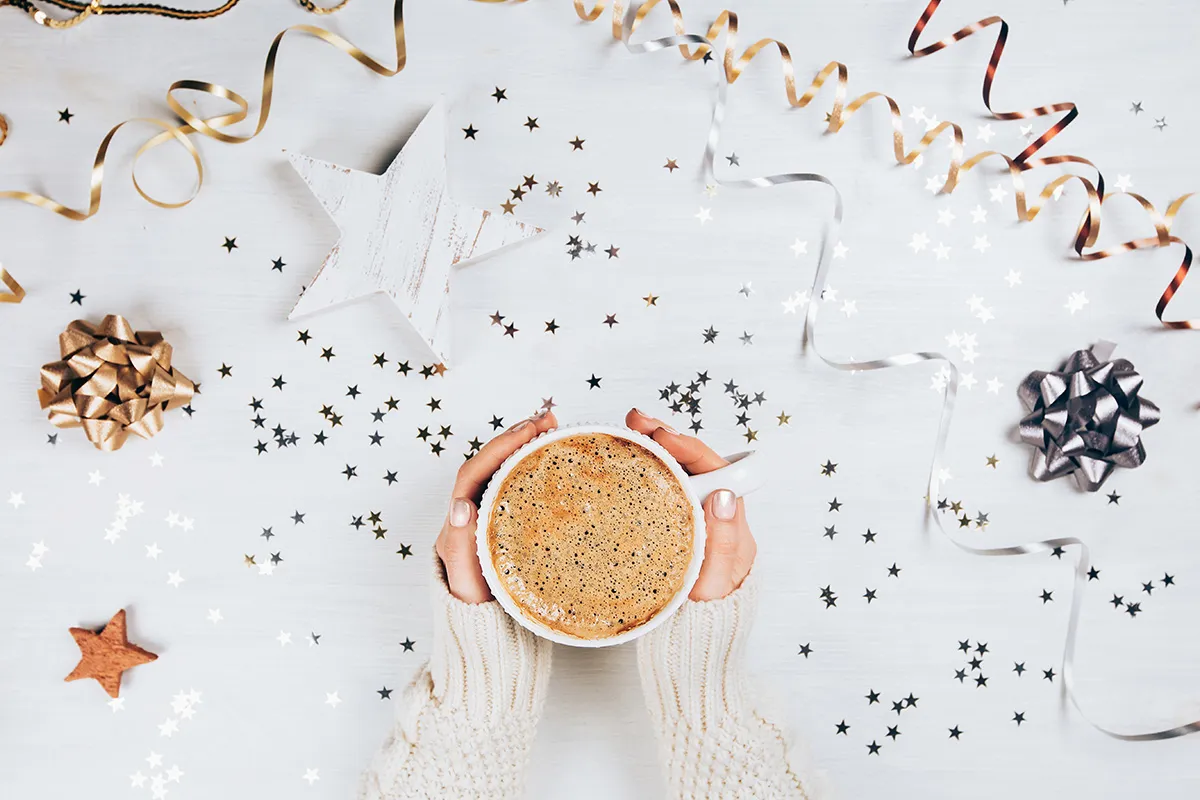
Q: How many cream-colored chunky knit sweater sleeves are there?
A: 2